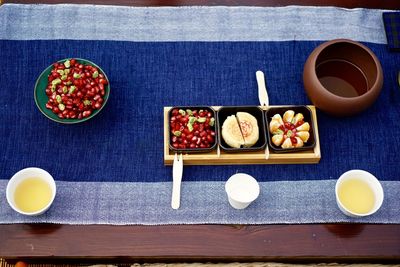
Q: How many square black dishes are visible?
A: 3